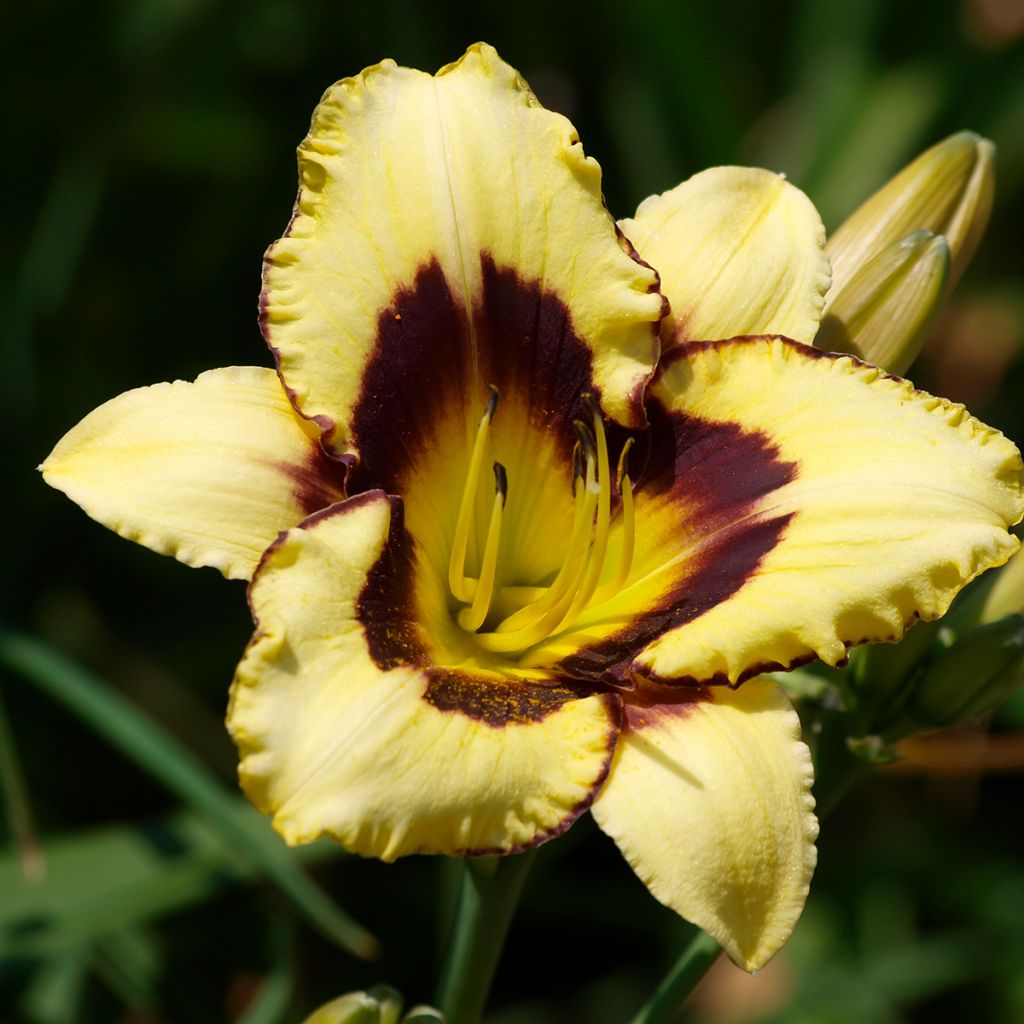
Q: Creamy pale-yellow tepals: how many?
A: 6